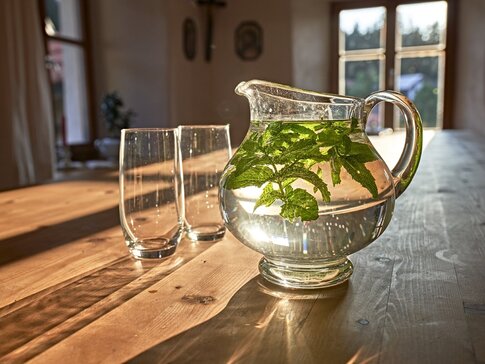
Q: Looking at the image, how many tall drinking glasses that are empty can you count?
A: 2